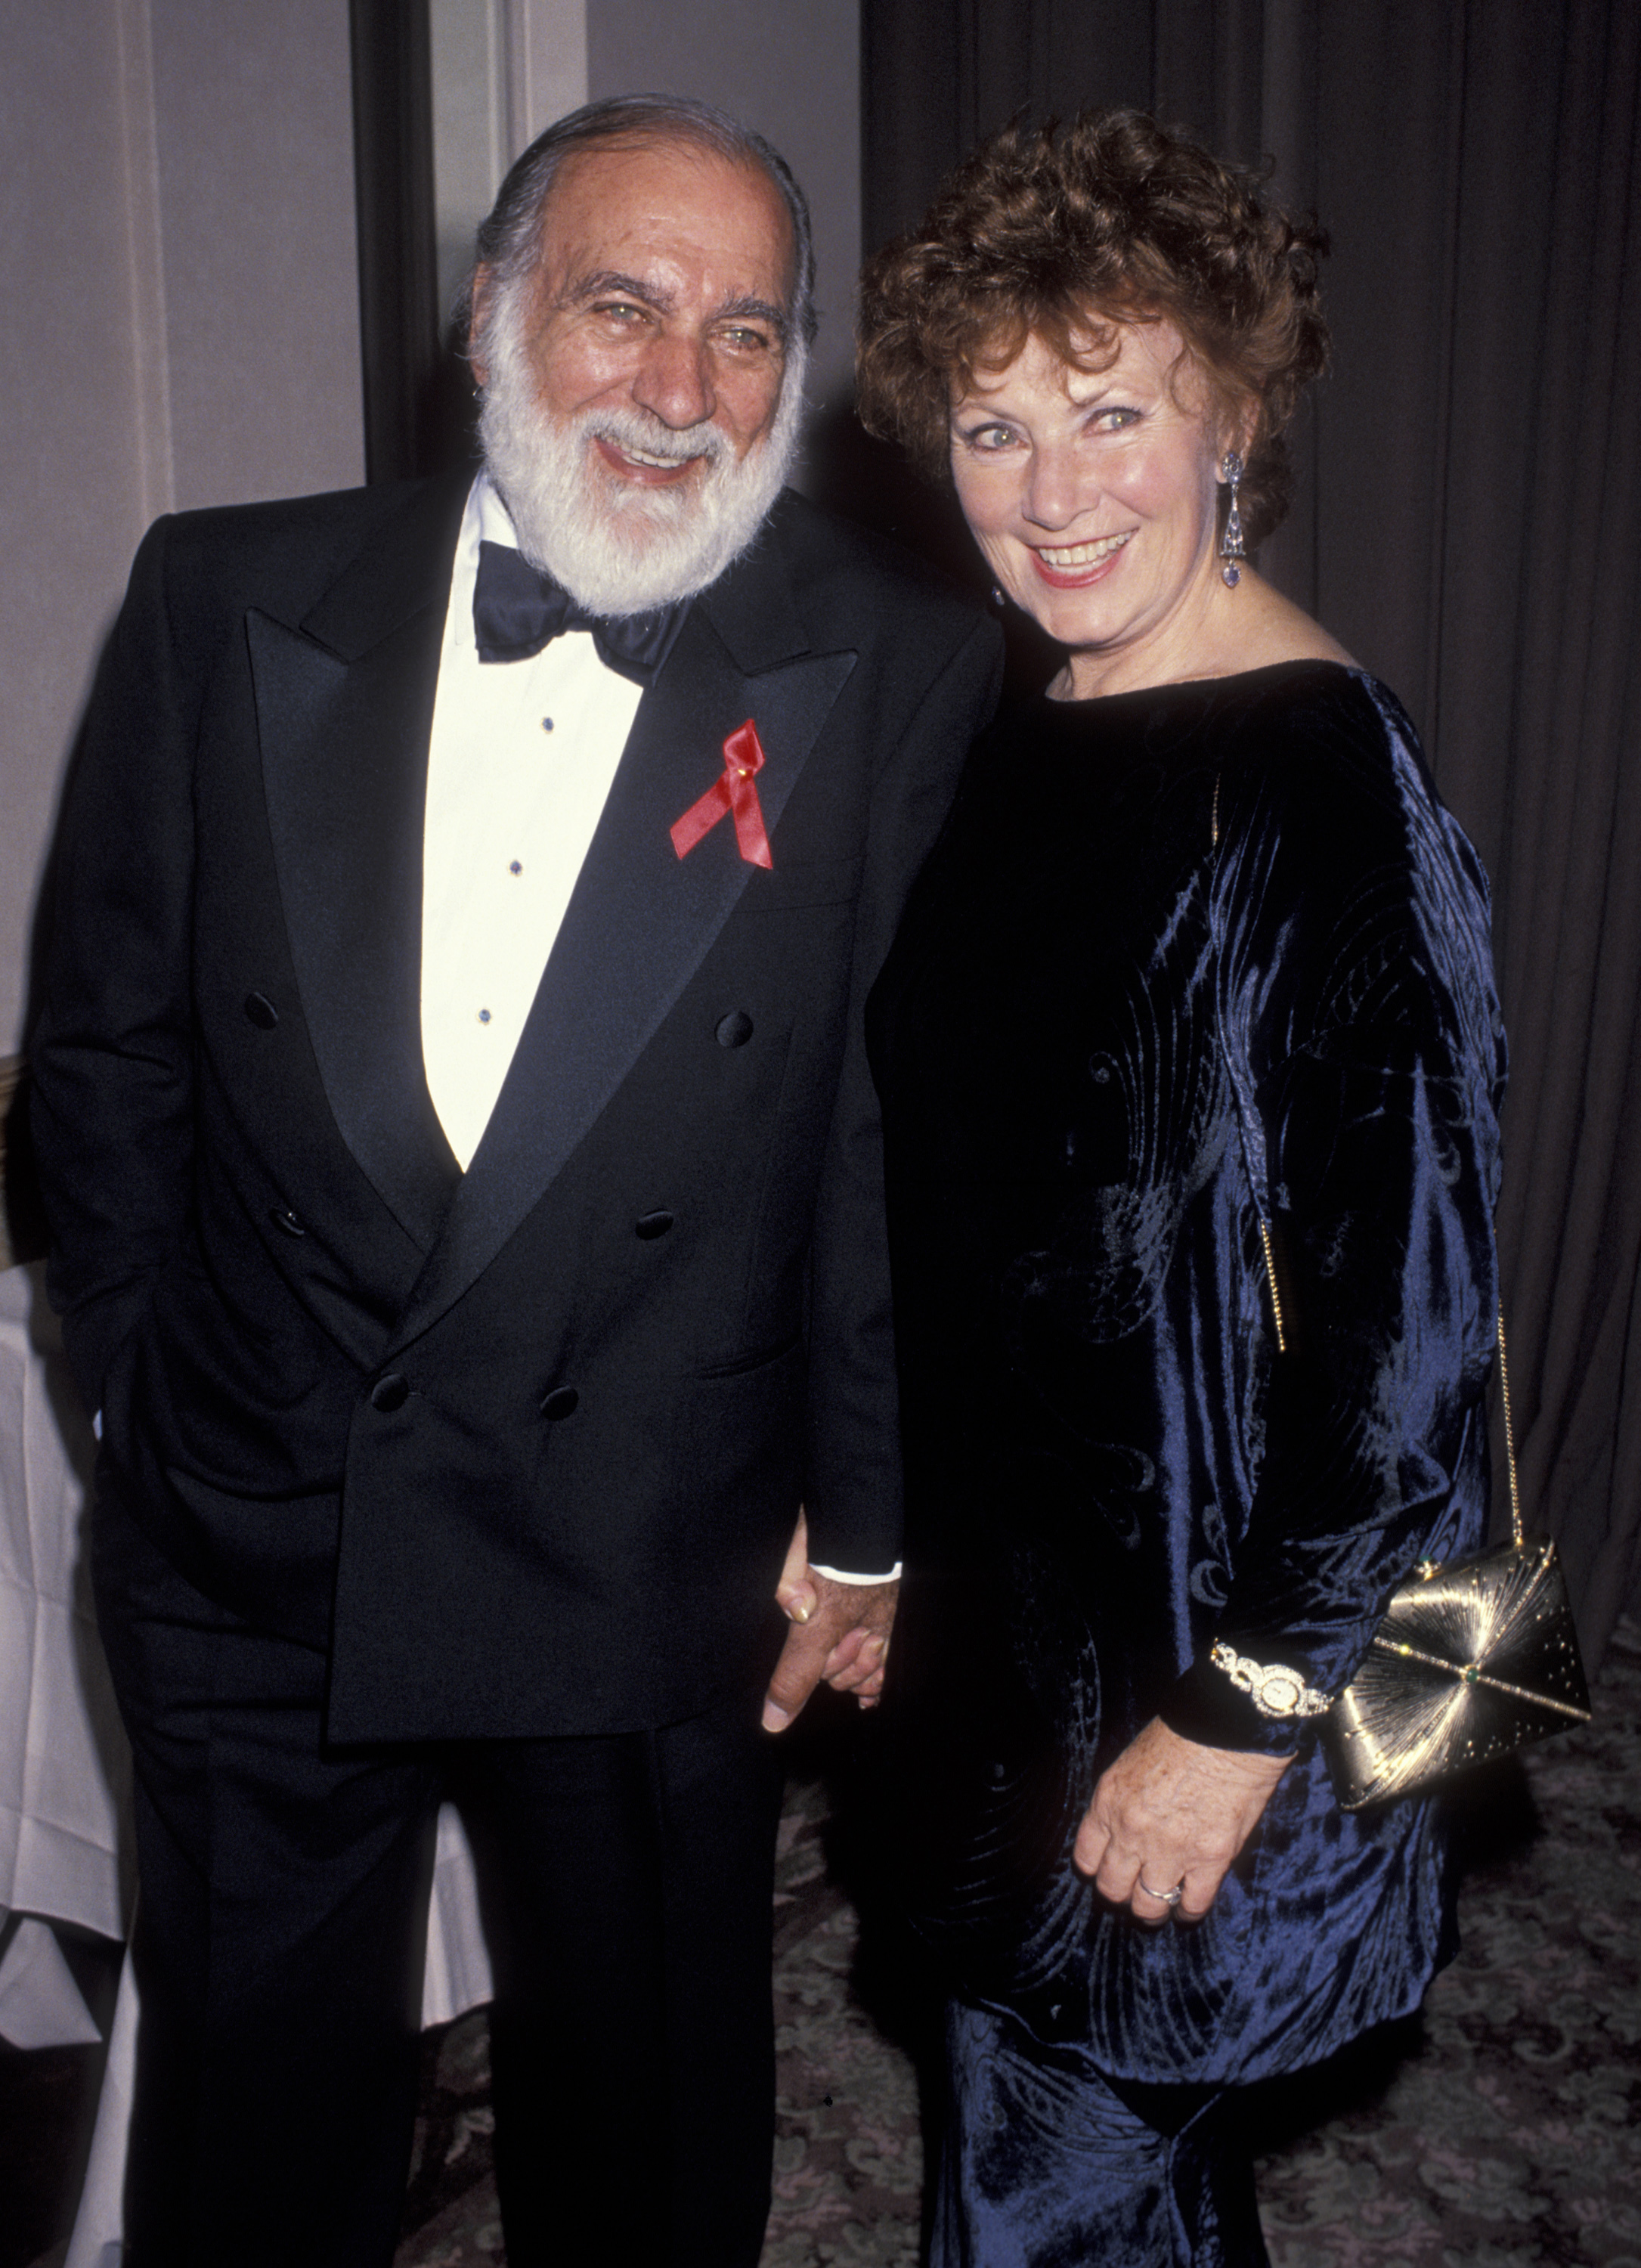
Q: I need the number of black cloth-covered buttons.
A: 6